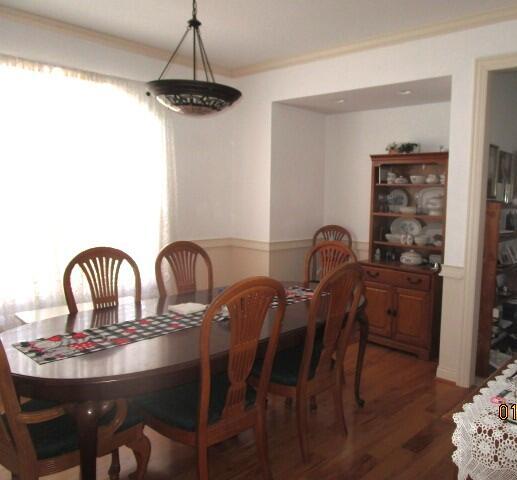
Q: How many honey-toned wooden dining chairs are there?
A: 7